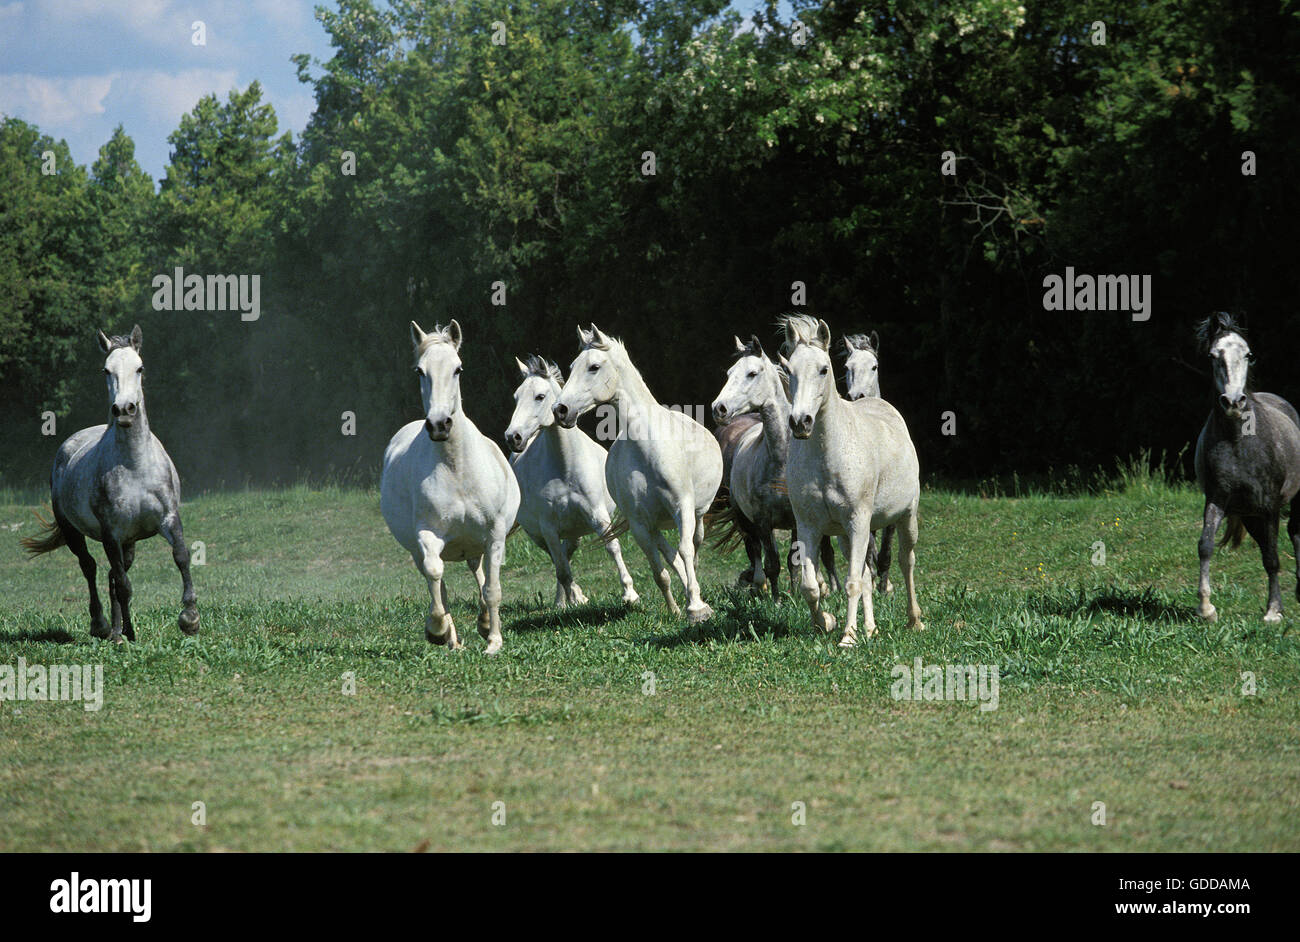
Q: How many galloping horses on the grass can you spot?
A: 8